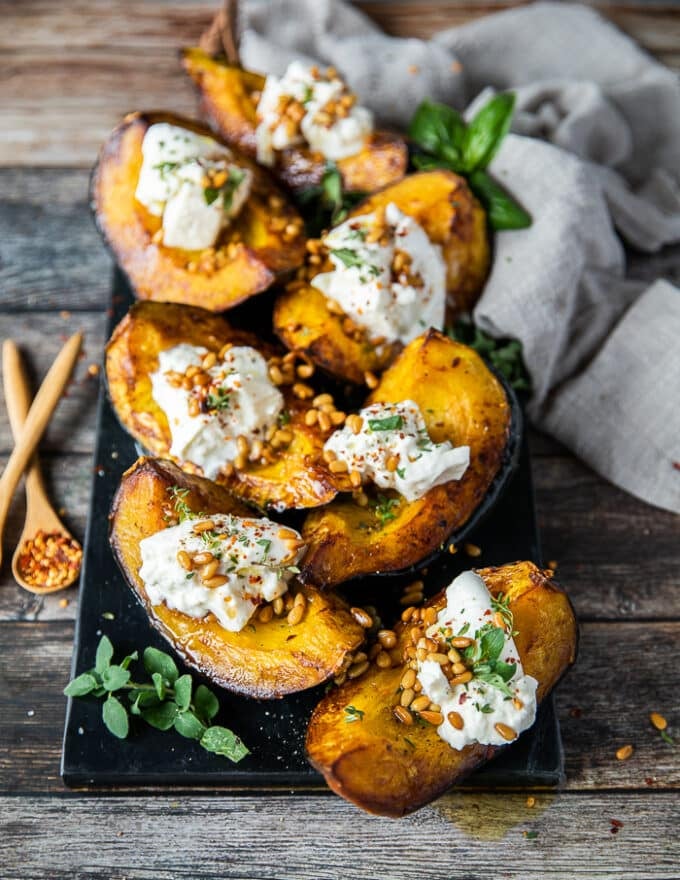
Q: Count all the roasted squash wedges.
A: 7